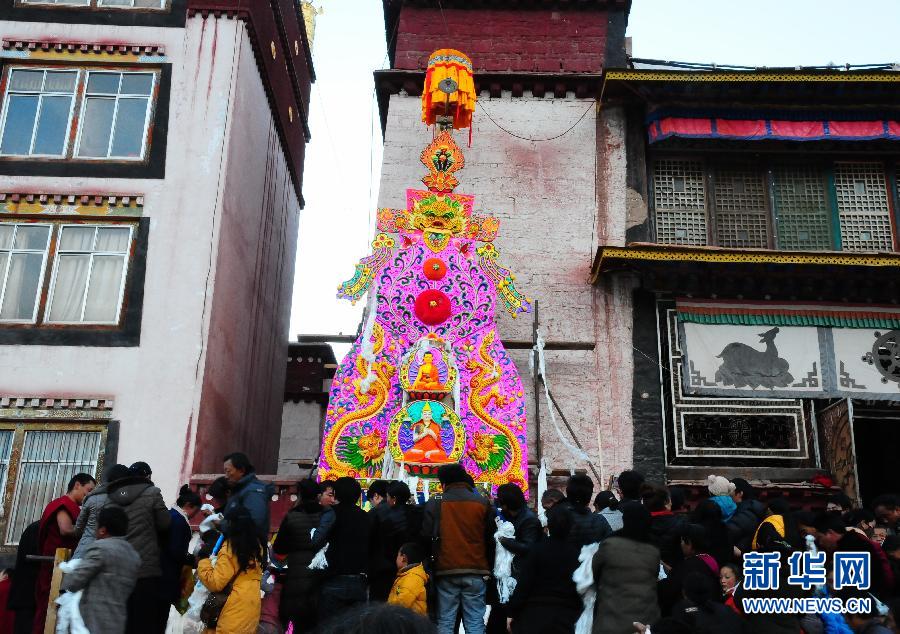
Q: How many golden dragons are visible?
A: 2